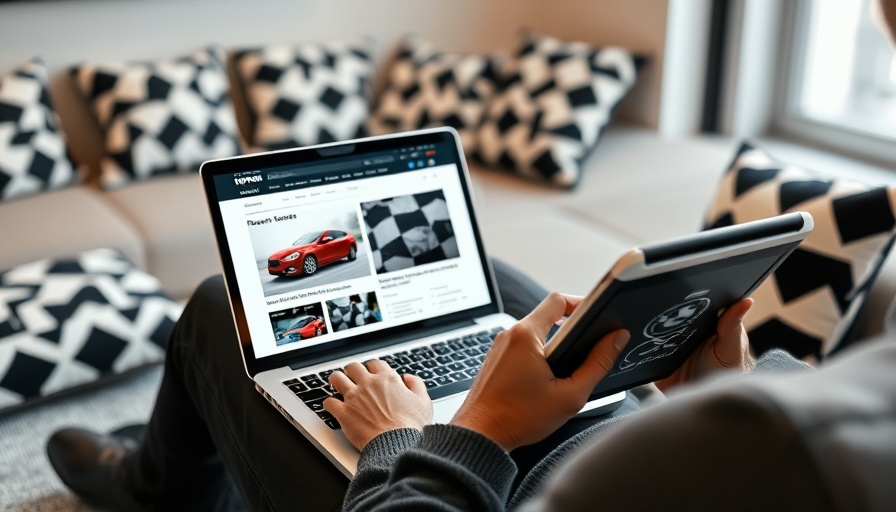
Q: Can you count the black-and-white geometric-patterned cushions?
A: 7